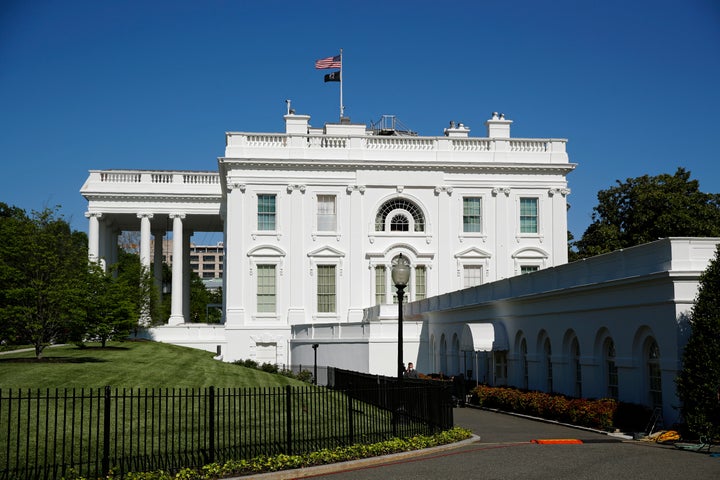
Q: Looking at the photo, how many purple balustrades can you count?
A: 0